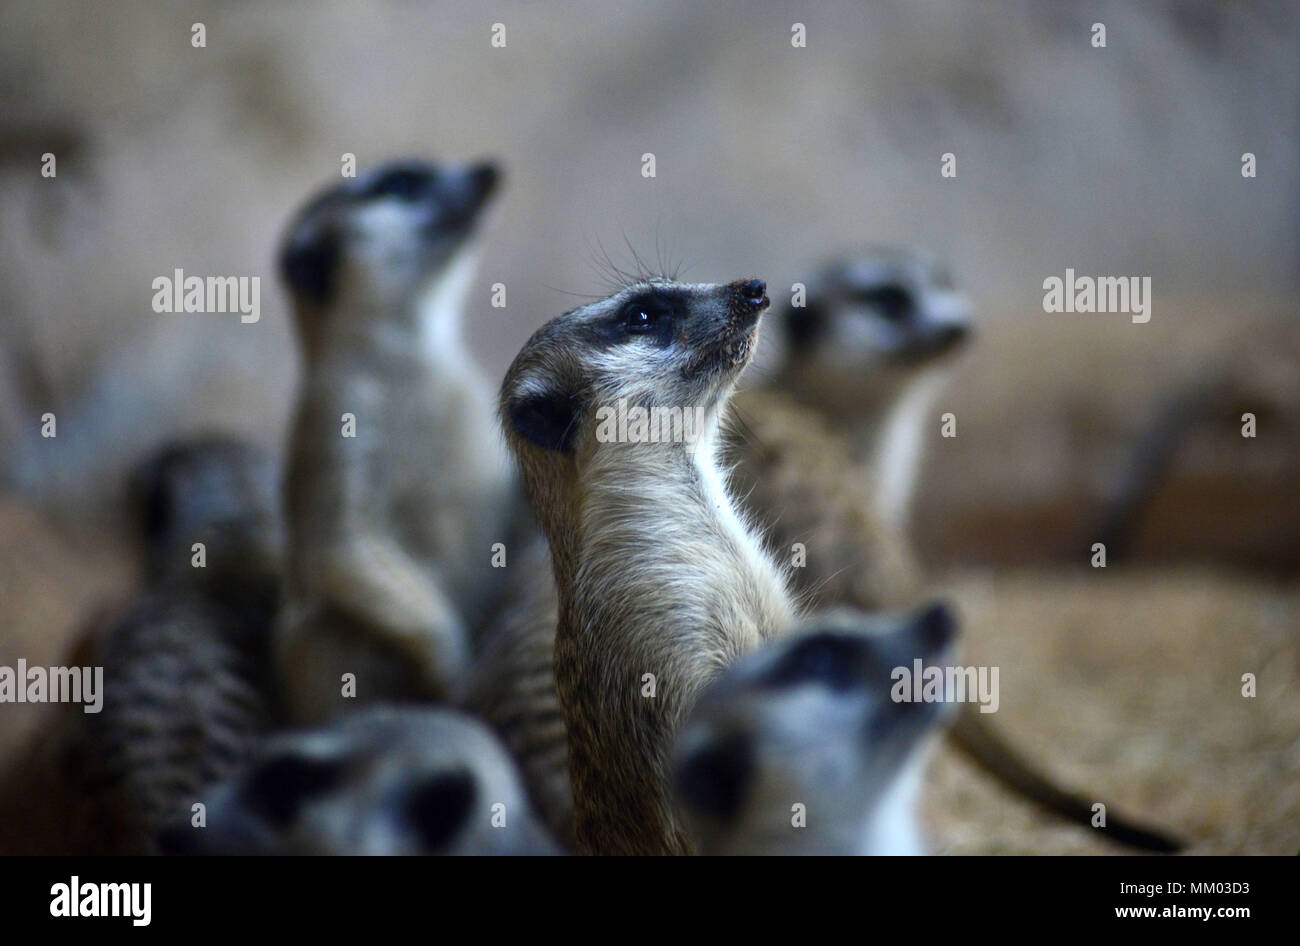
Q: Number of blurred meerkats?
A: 5